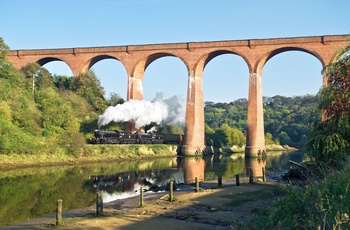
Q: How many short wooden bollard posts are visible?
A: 9